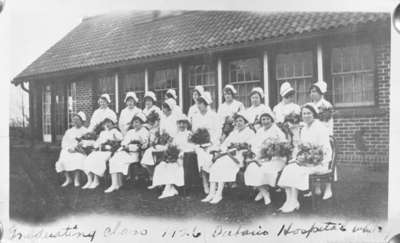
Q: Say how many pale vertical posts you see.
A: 6